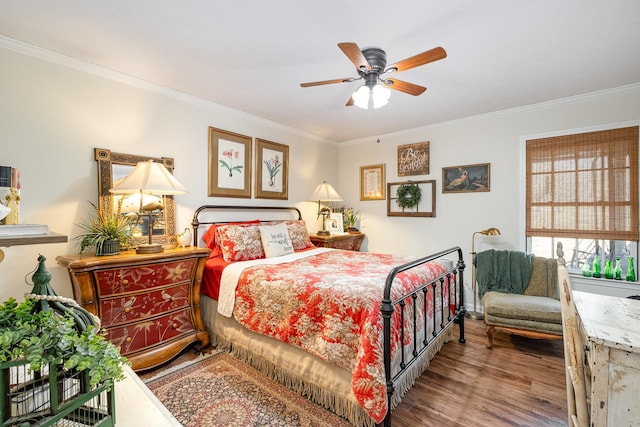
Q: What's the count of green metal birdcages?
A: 1